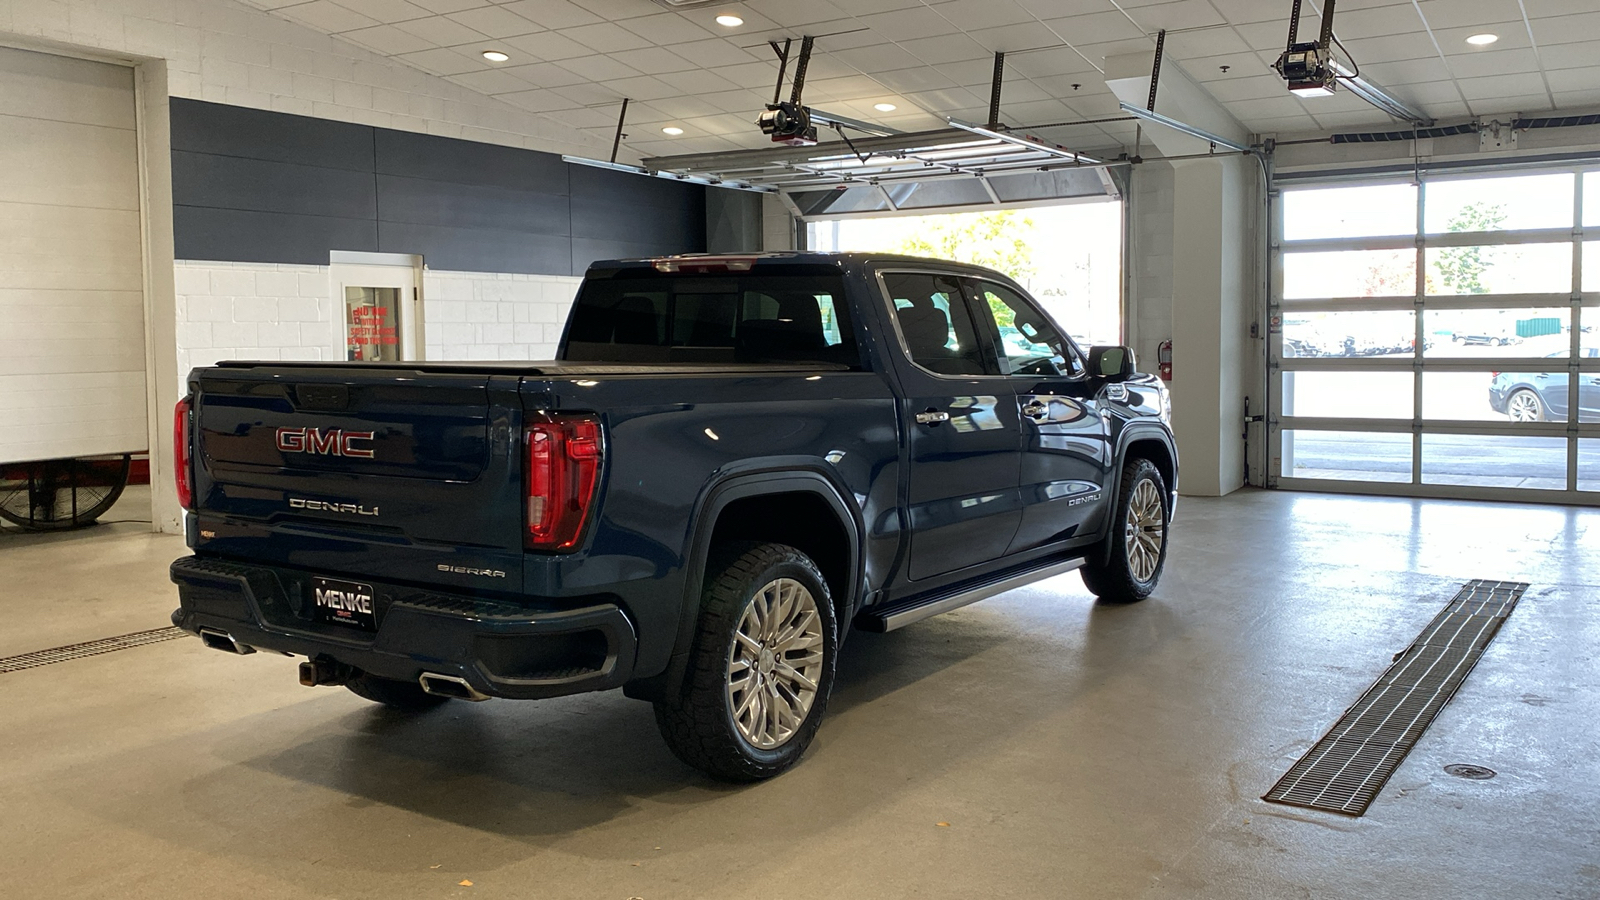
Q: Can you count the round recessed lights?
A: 5